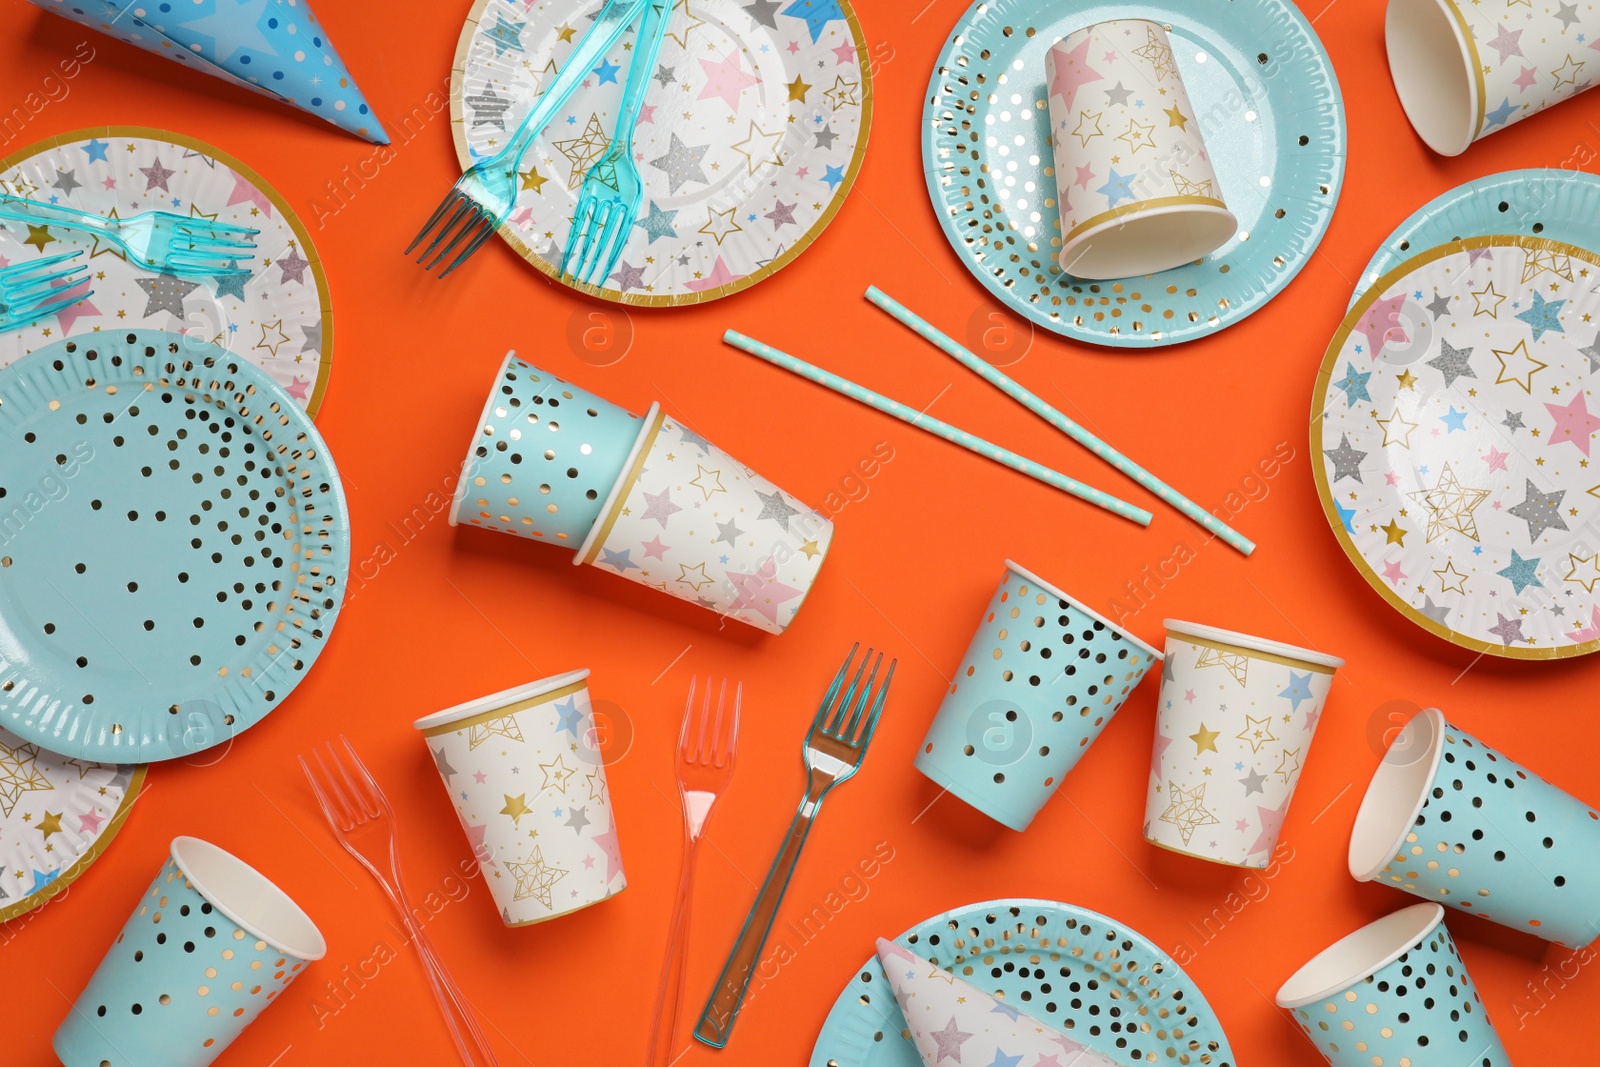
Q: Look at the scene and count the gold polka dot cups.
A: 5